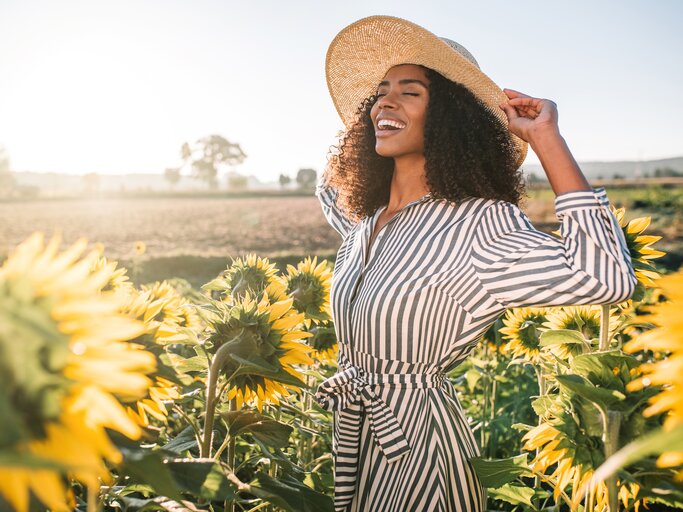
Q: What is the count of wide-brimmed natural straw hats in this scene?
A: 1